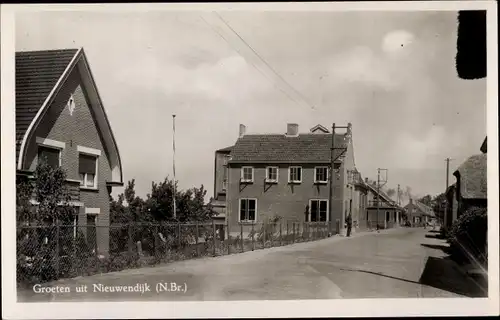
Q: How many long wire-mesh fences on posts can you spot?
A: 1